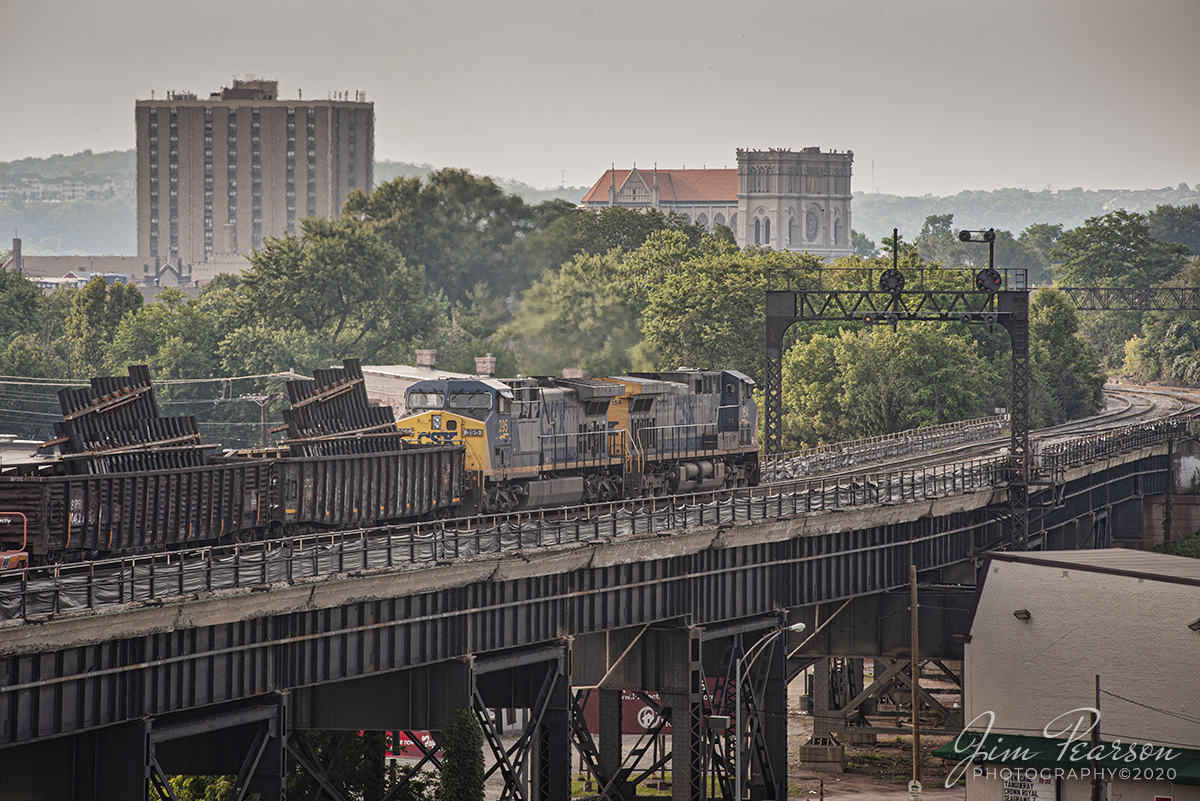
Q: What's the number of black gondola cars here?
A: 2